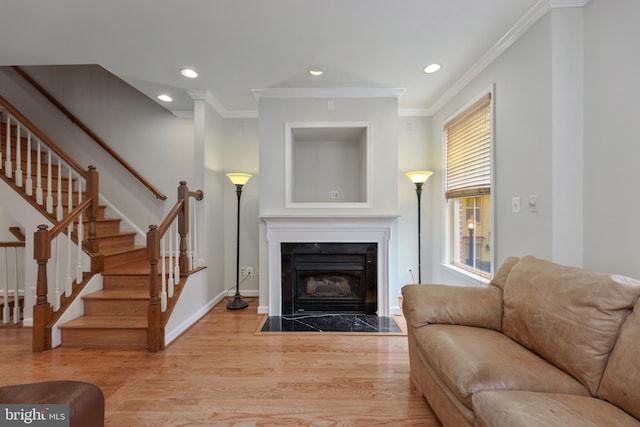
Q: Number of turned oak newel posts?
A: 4